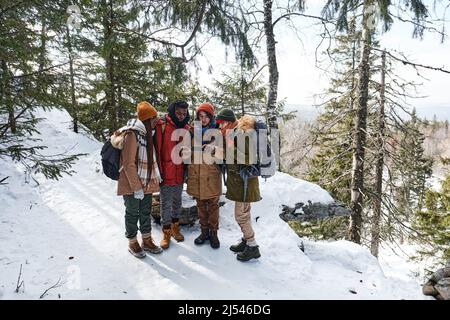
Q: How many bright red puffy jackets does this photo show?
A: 1